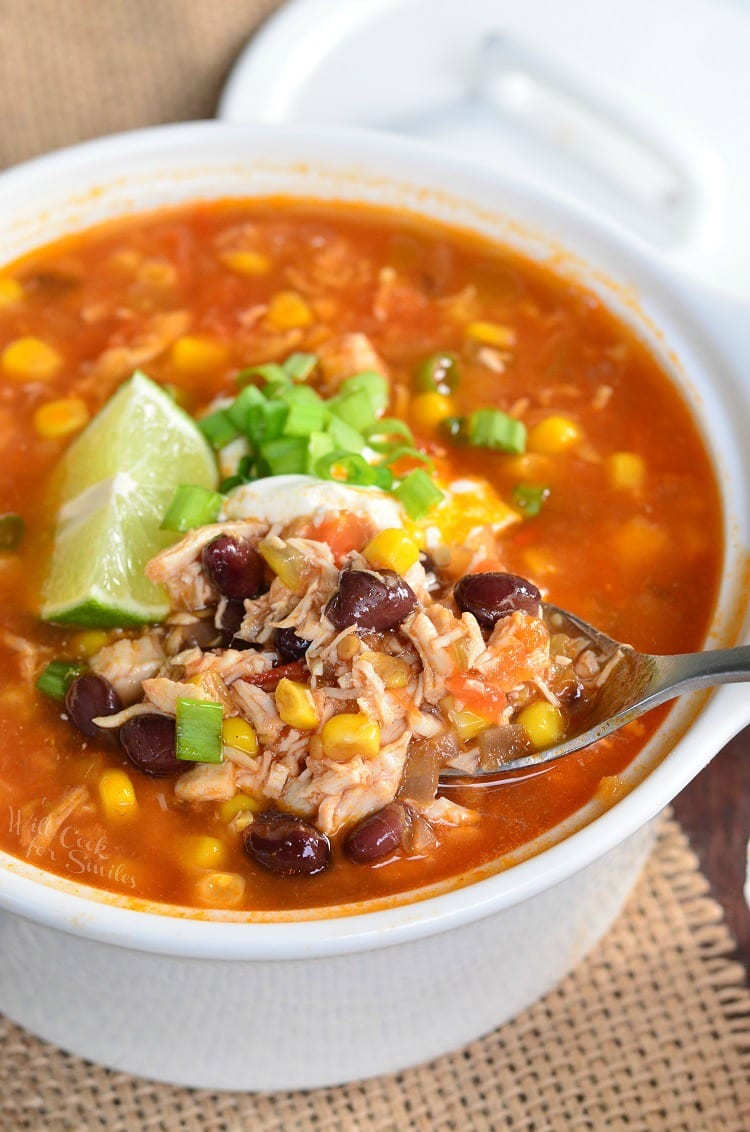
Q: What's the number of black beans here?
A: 9